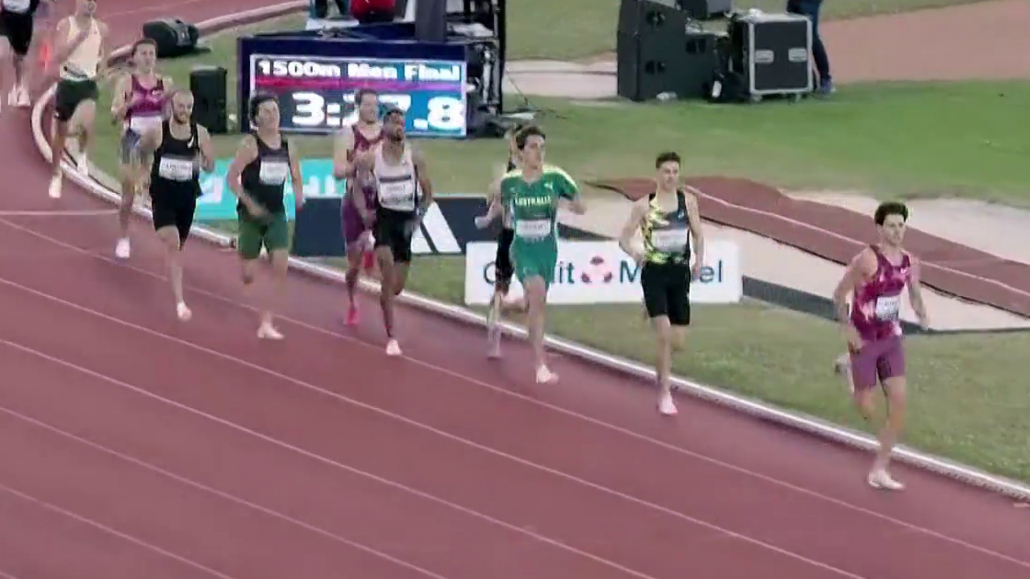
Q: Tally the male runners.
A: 11